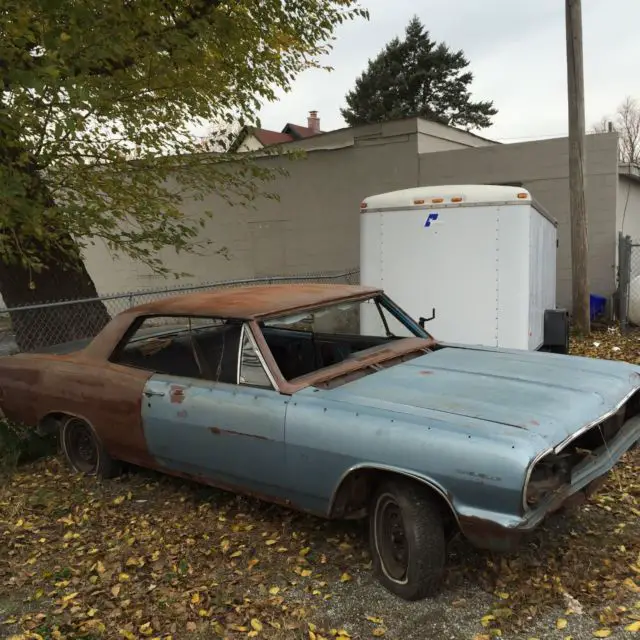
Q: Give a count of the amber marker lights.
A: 5